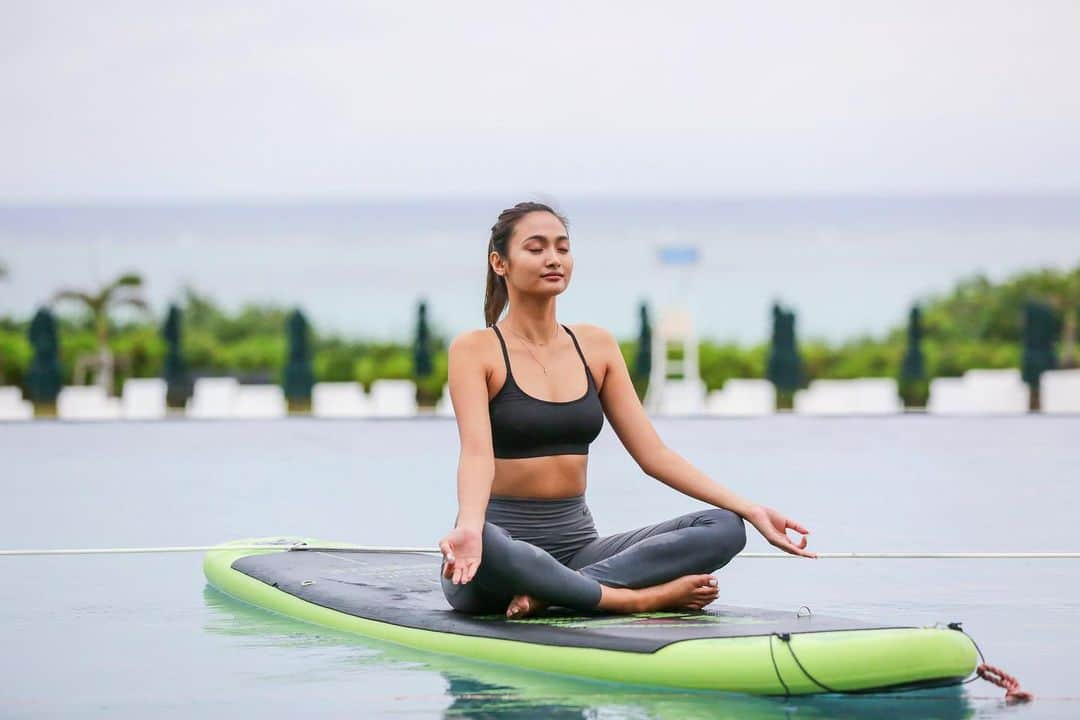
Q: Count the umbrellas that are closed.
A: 8